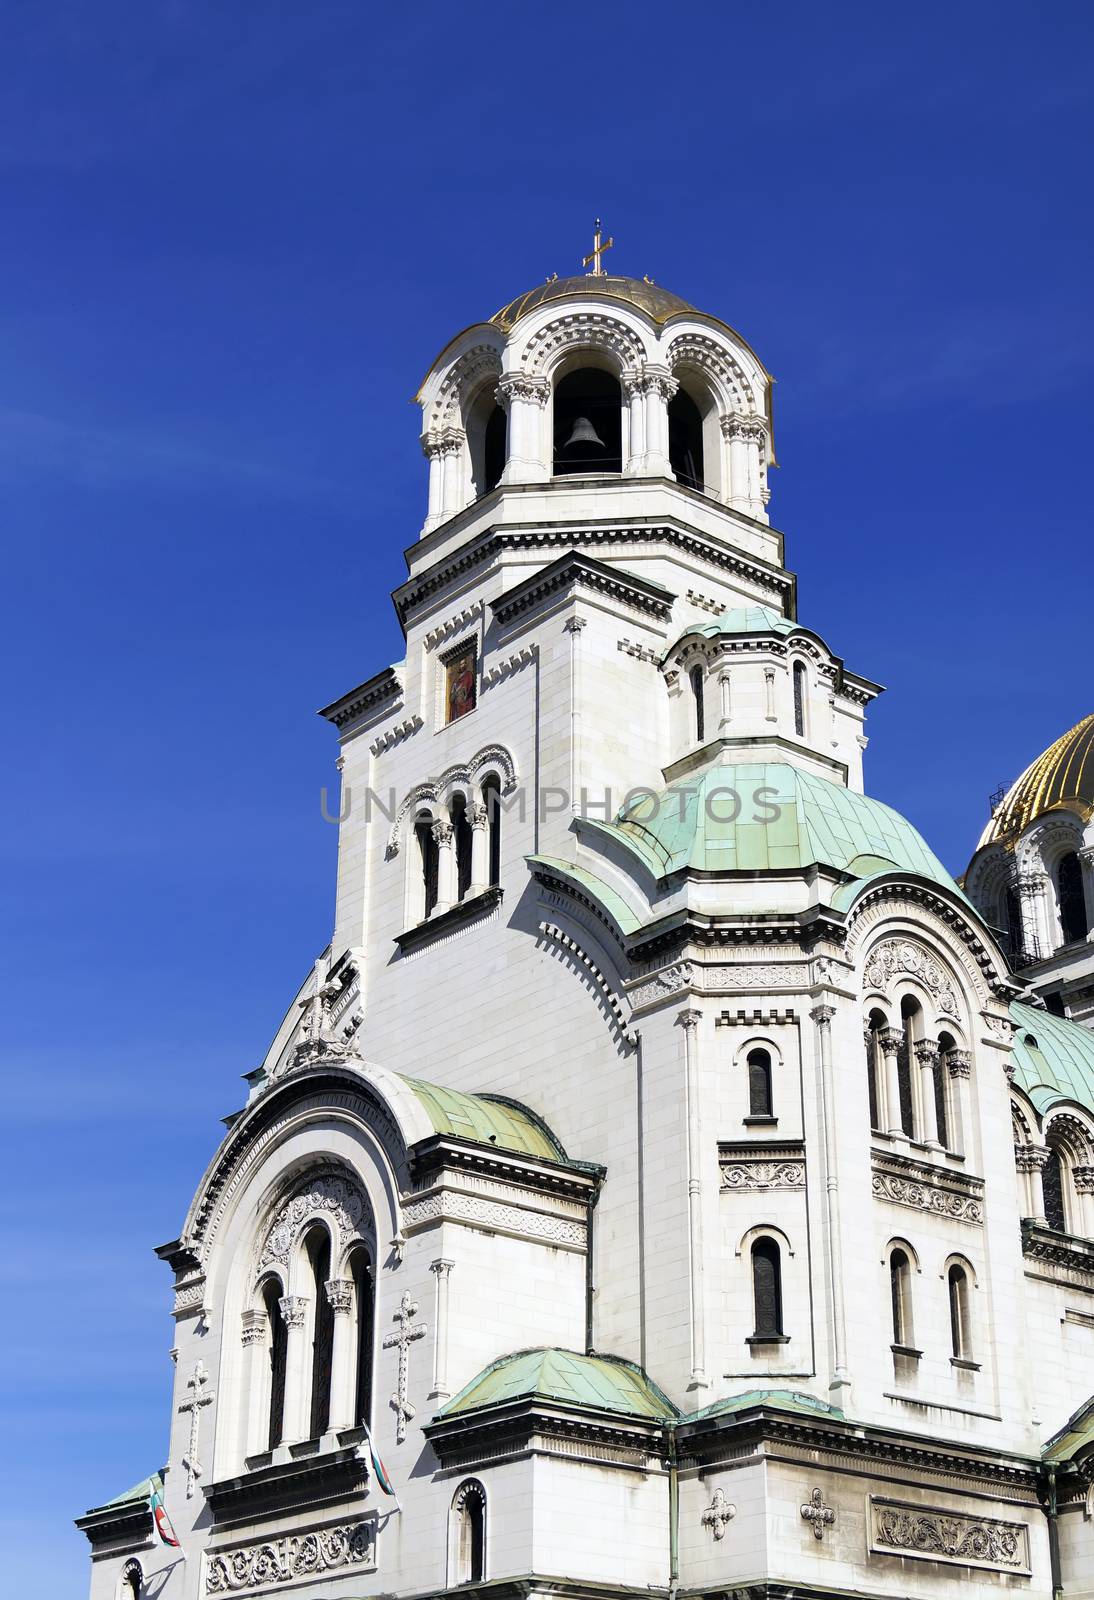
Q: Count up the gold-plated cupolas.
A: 2